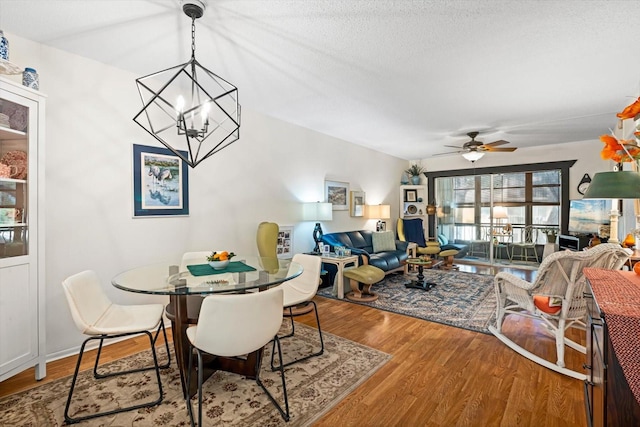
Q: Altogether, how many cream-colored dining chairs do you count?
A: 4